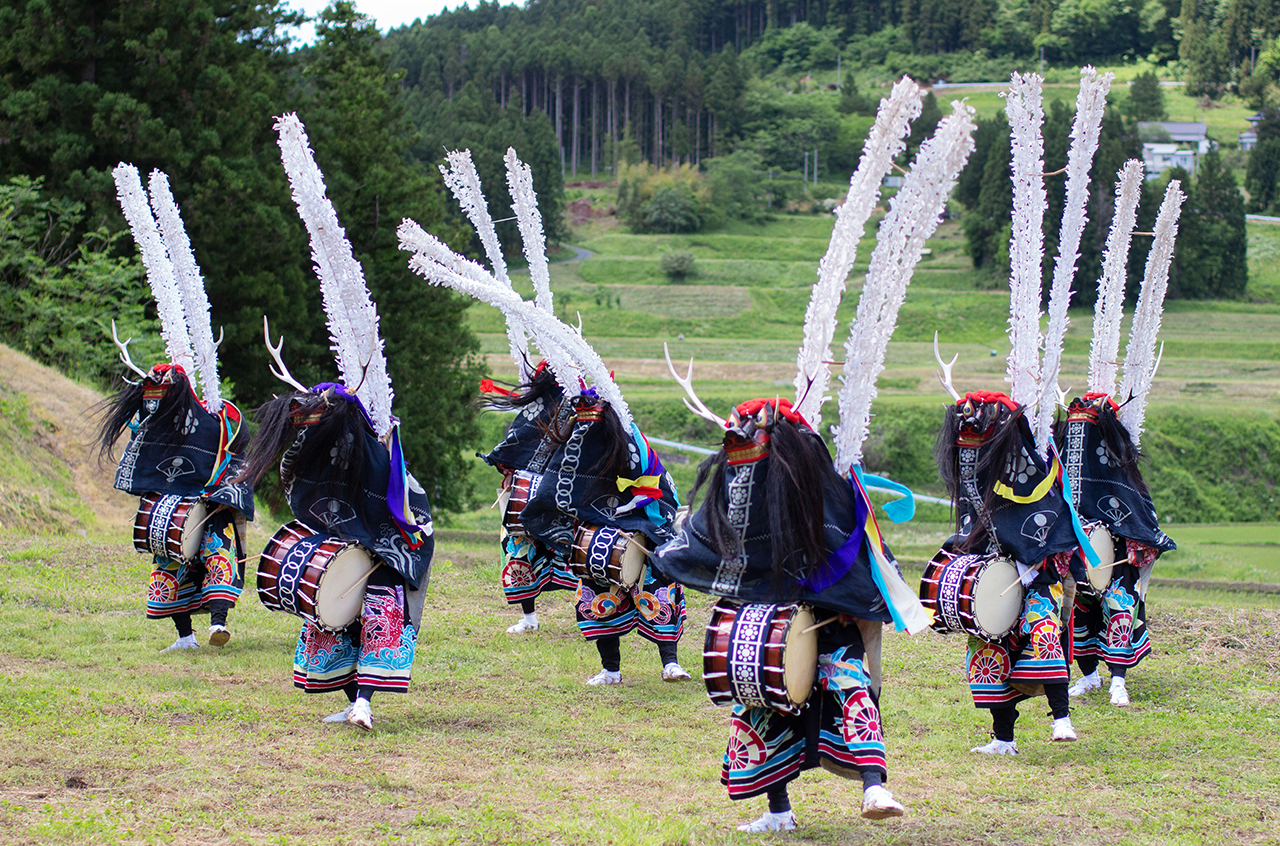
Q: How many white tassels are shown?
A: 13